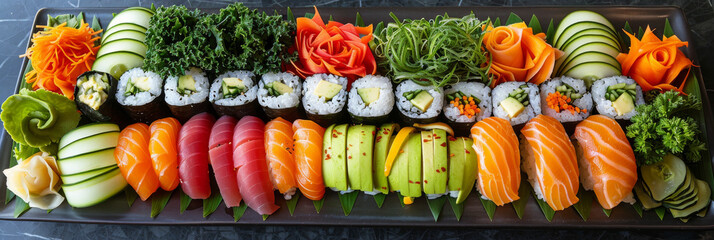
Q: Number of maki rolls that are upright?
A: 12